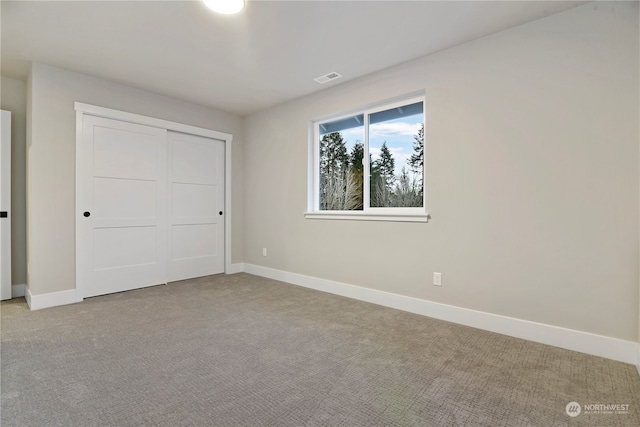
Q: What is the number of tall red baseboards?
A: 0